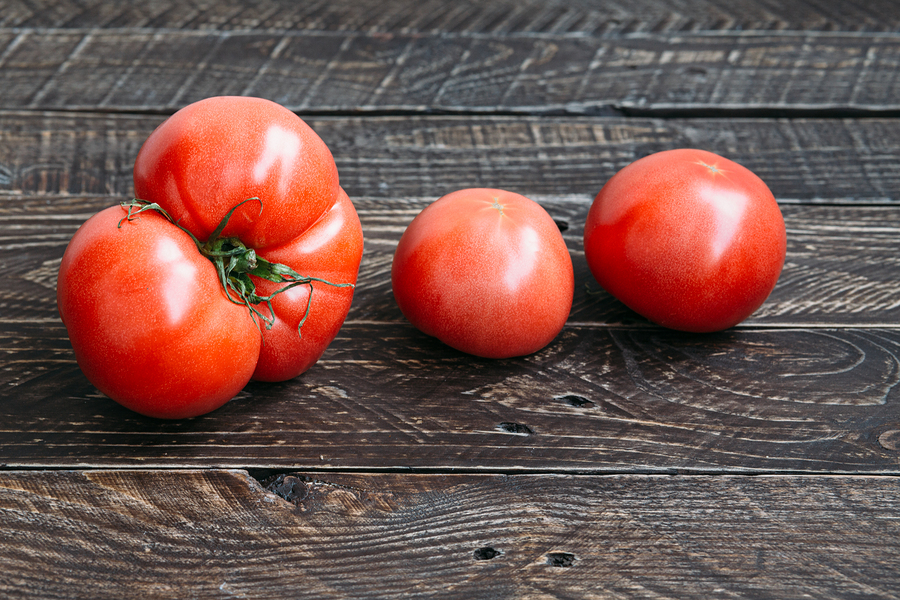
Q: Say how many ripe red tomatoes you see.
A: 3